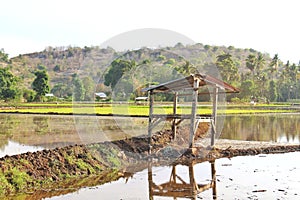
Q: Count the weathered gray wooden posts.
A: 4